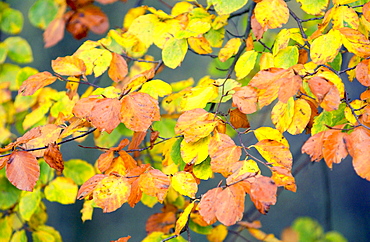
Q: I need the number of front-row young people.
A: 0